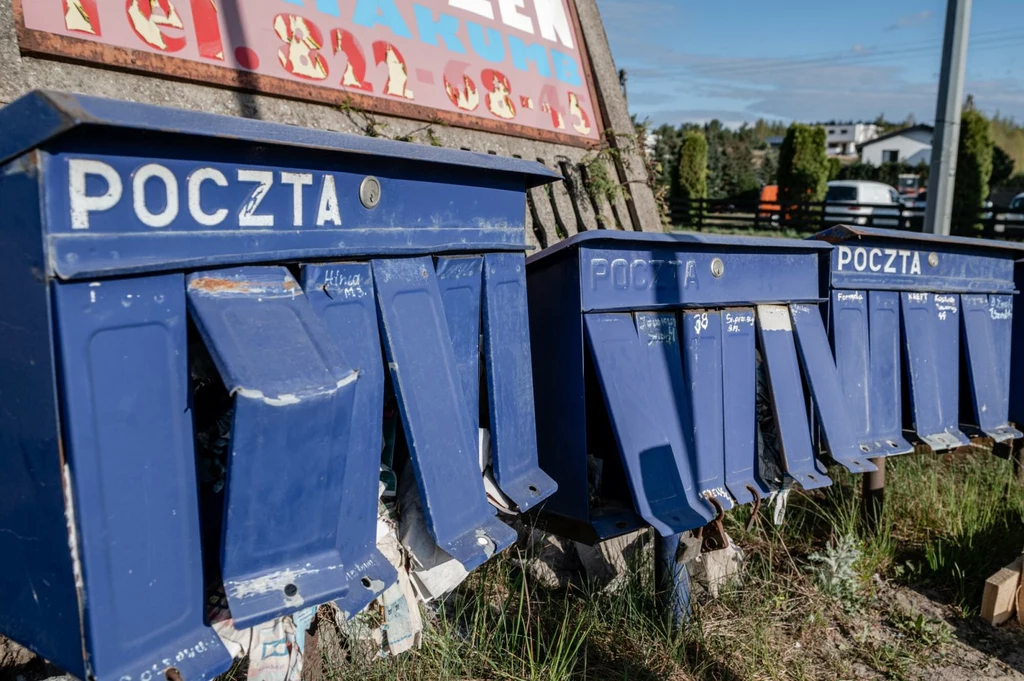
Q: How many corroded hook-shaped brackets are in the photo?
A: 2